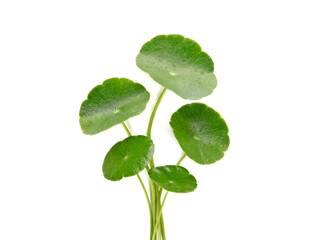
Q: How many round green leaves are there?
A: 5